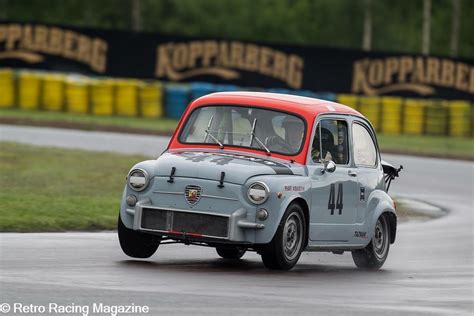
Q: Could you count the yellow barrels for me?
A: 13